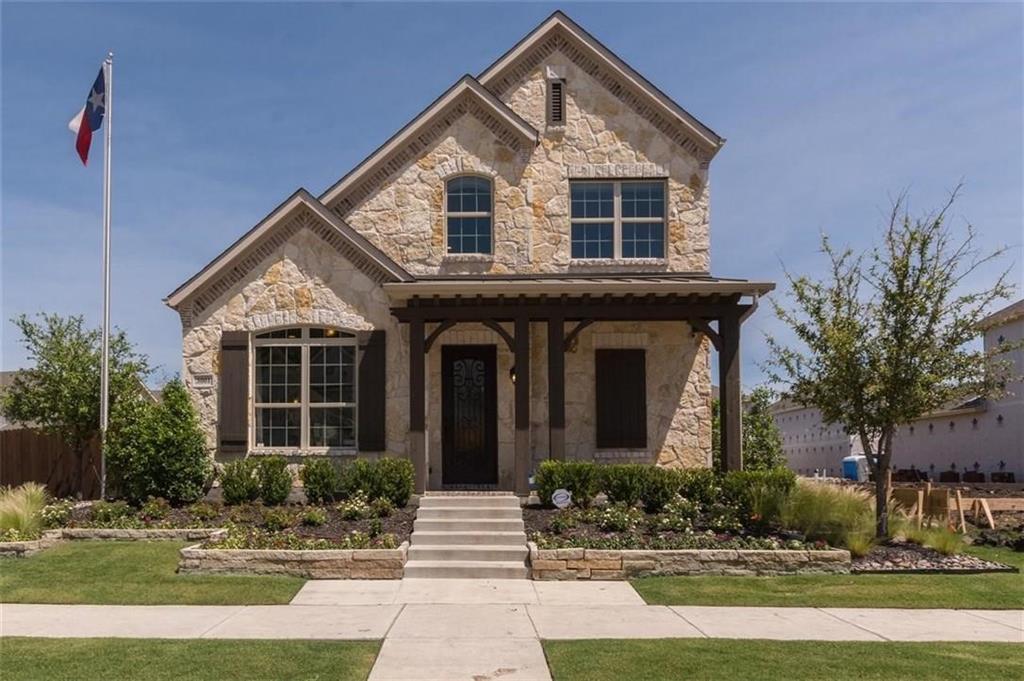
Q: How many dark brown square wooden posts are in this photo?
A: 4